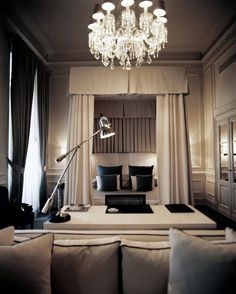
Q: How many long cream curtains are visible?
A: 2